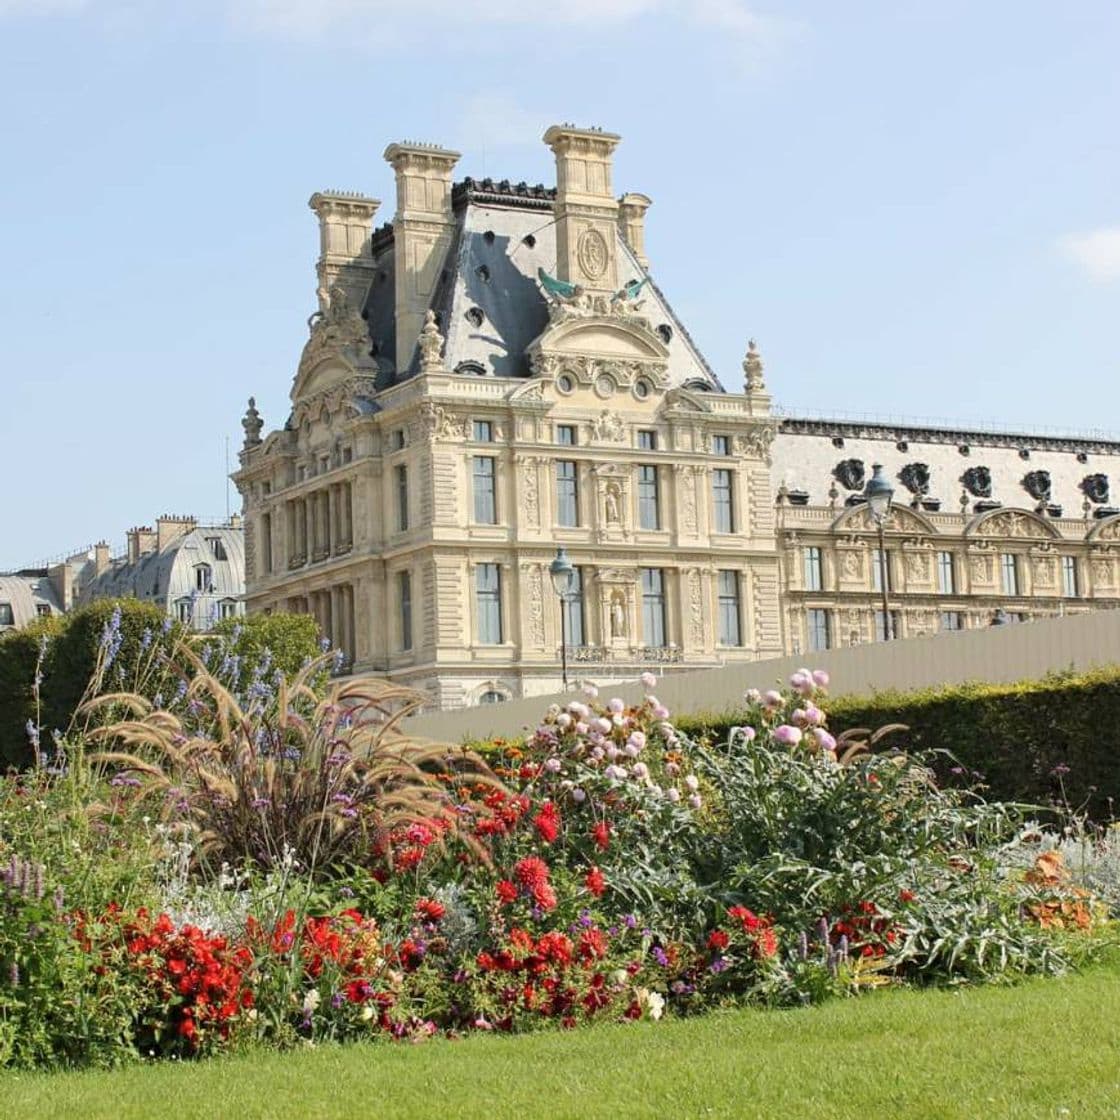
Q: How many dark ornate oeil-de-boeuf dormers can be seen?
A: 5